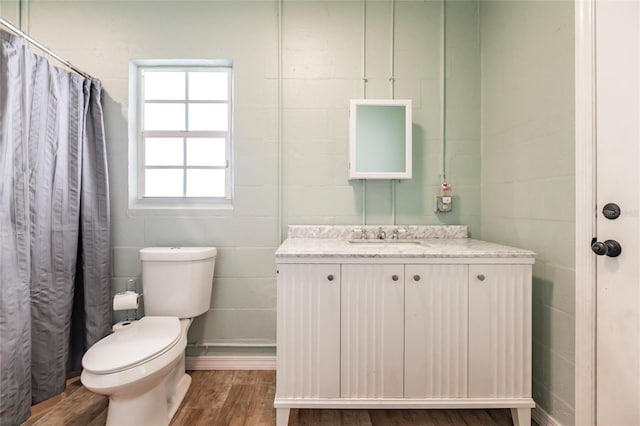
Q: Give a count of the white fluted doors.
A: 4